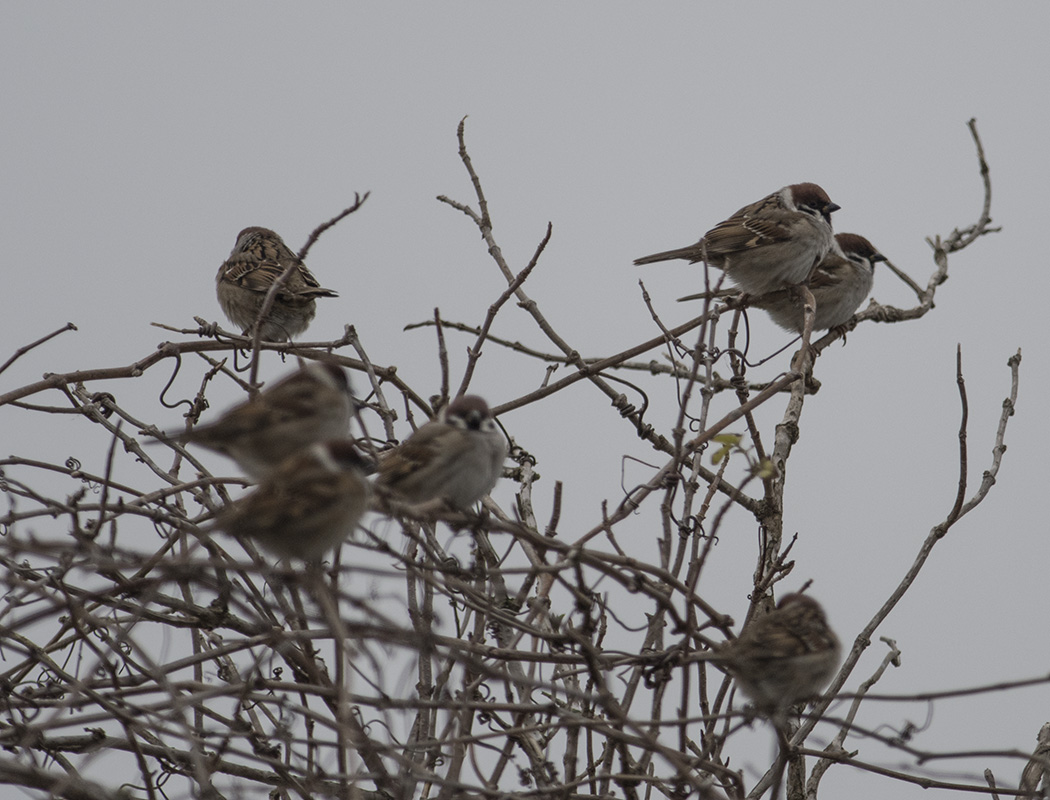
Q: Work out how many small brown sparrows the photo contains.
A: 7